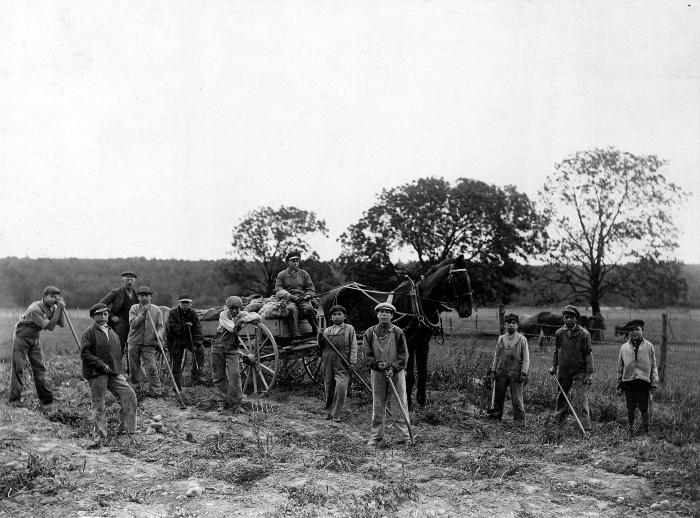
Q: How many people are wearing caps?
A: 12